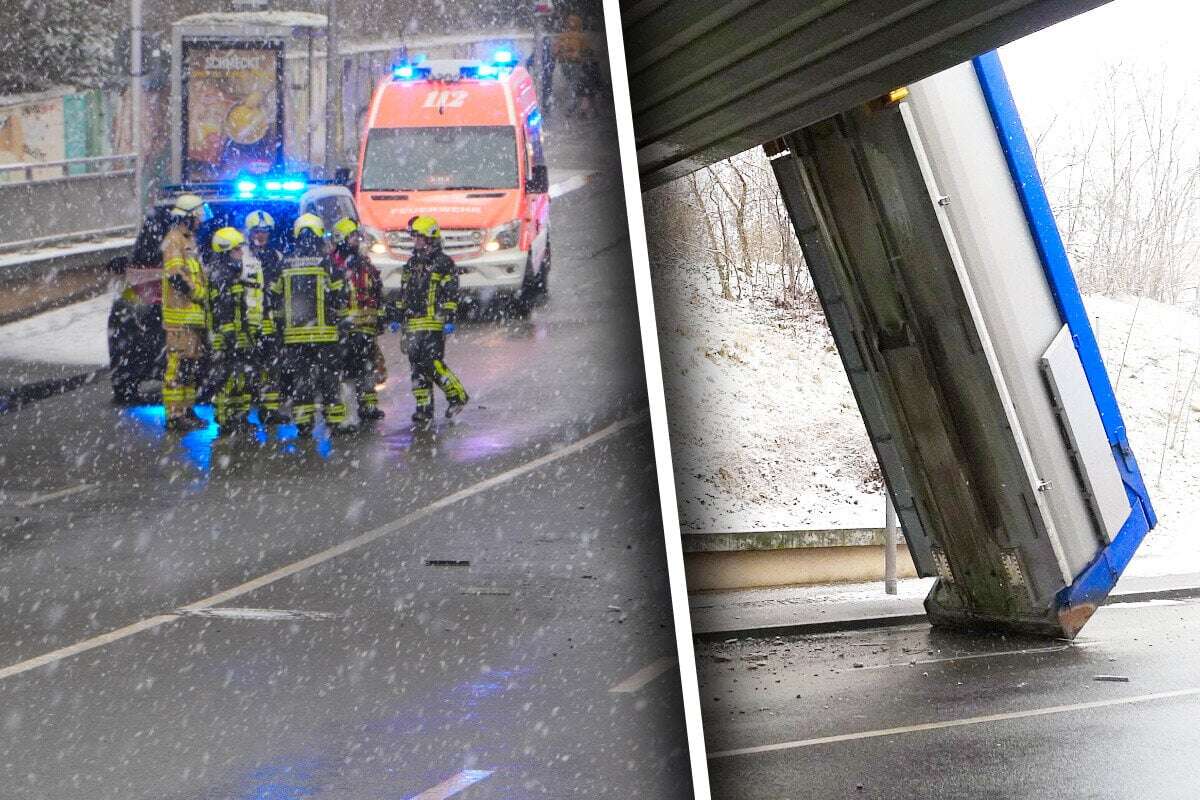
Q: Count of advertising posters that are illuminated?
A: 1